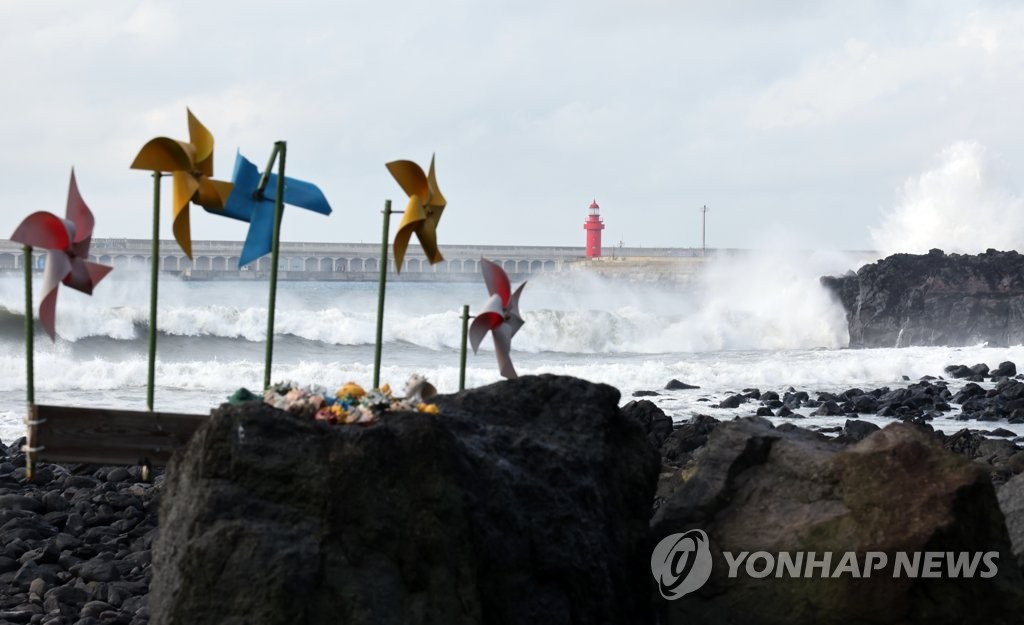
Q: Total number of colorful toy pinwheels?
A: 5